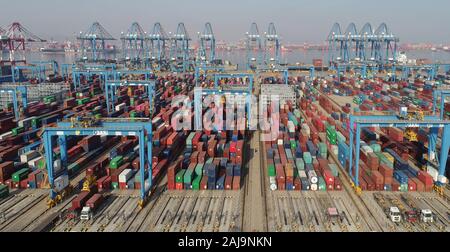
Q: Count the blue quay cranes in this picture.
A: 11